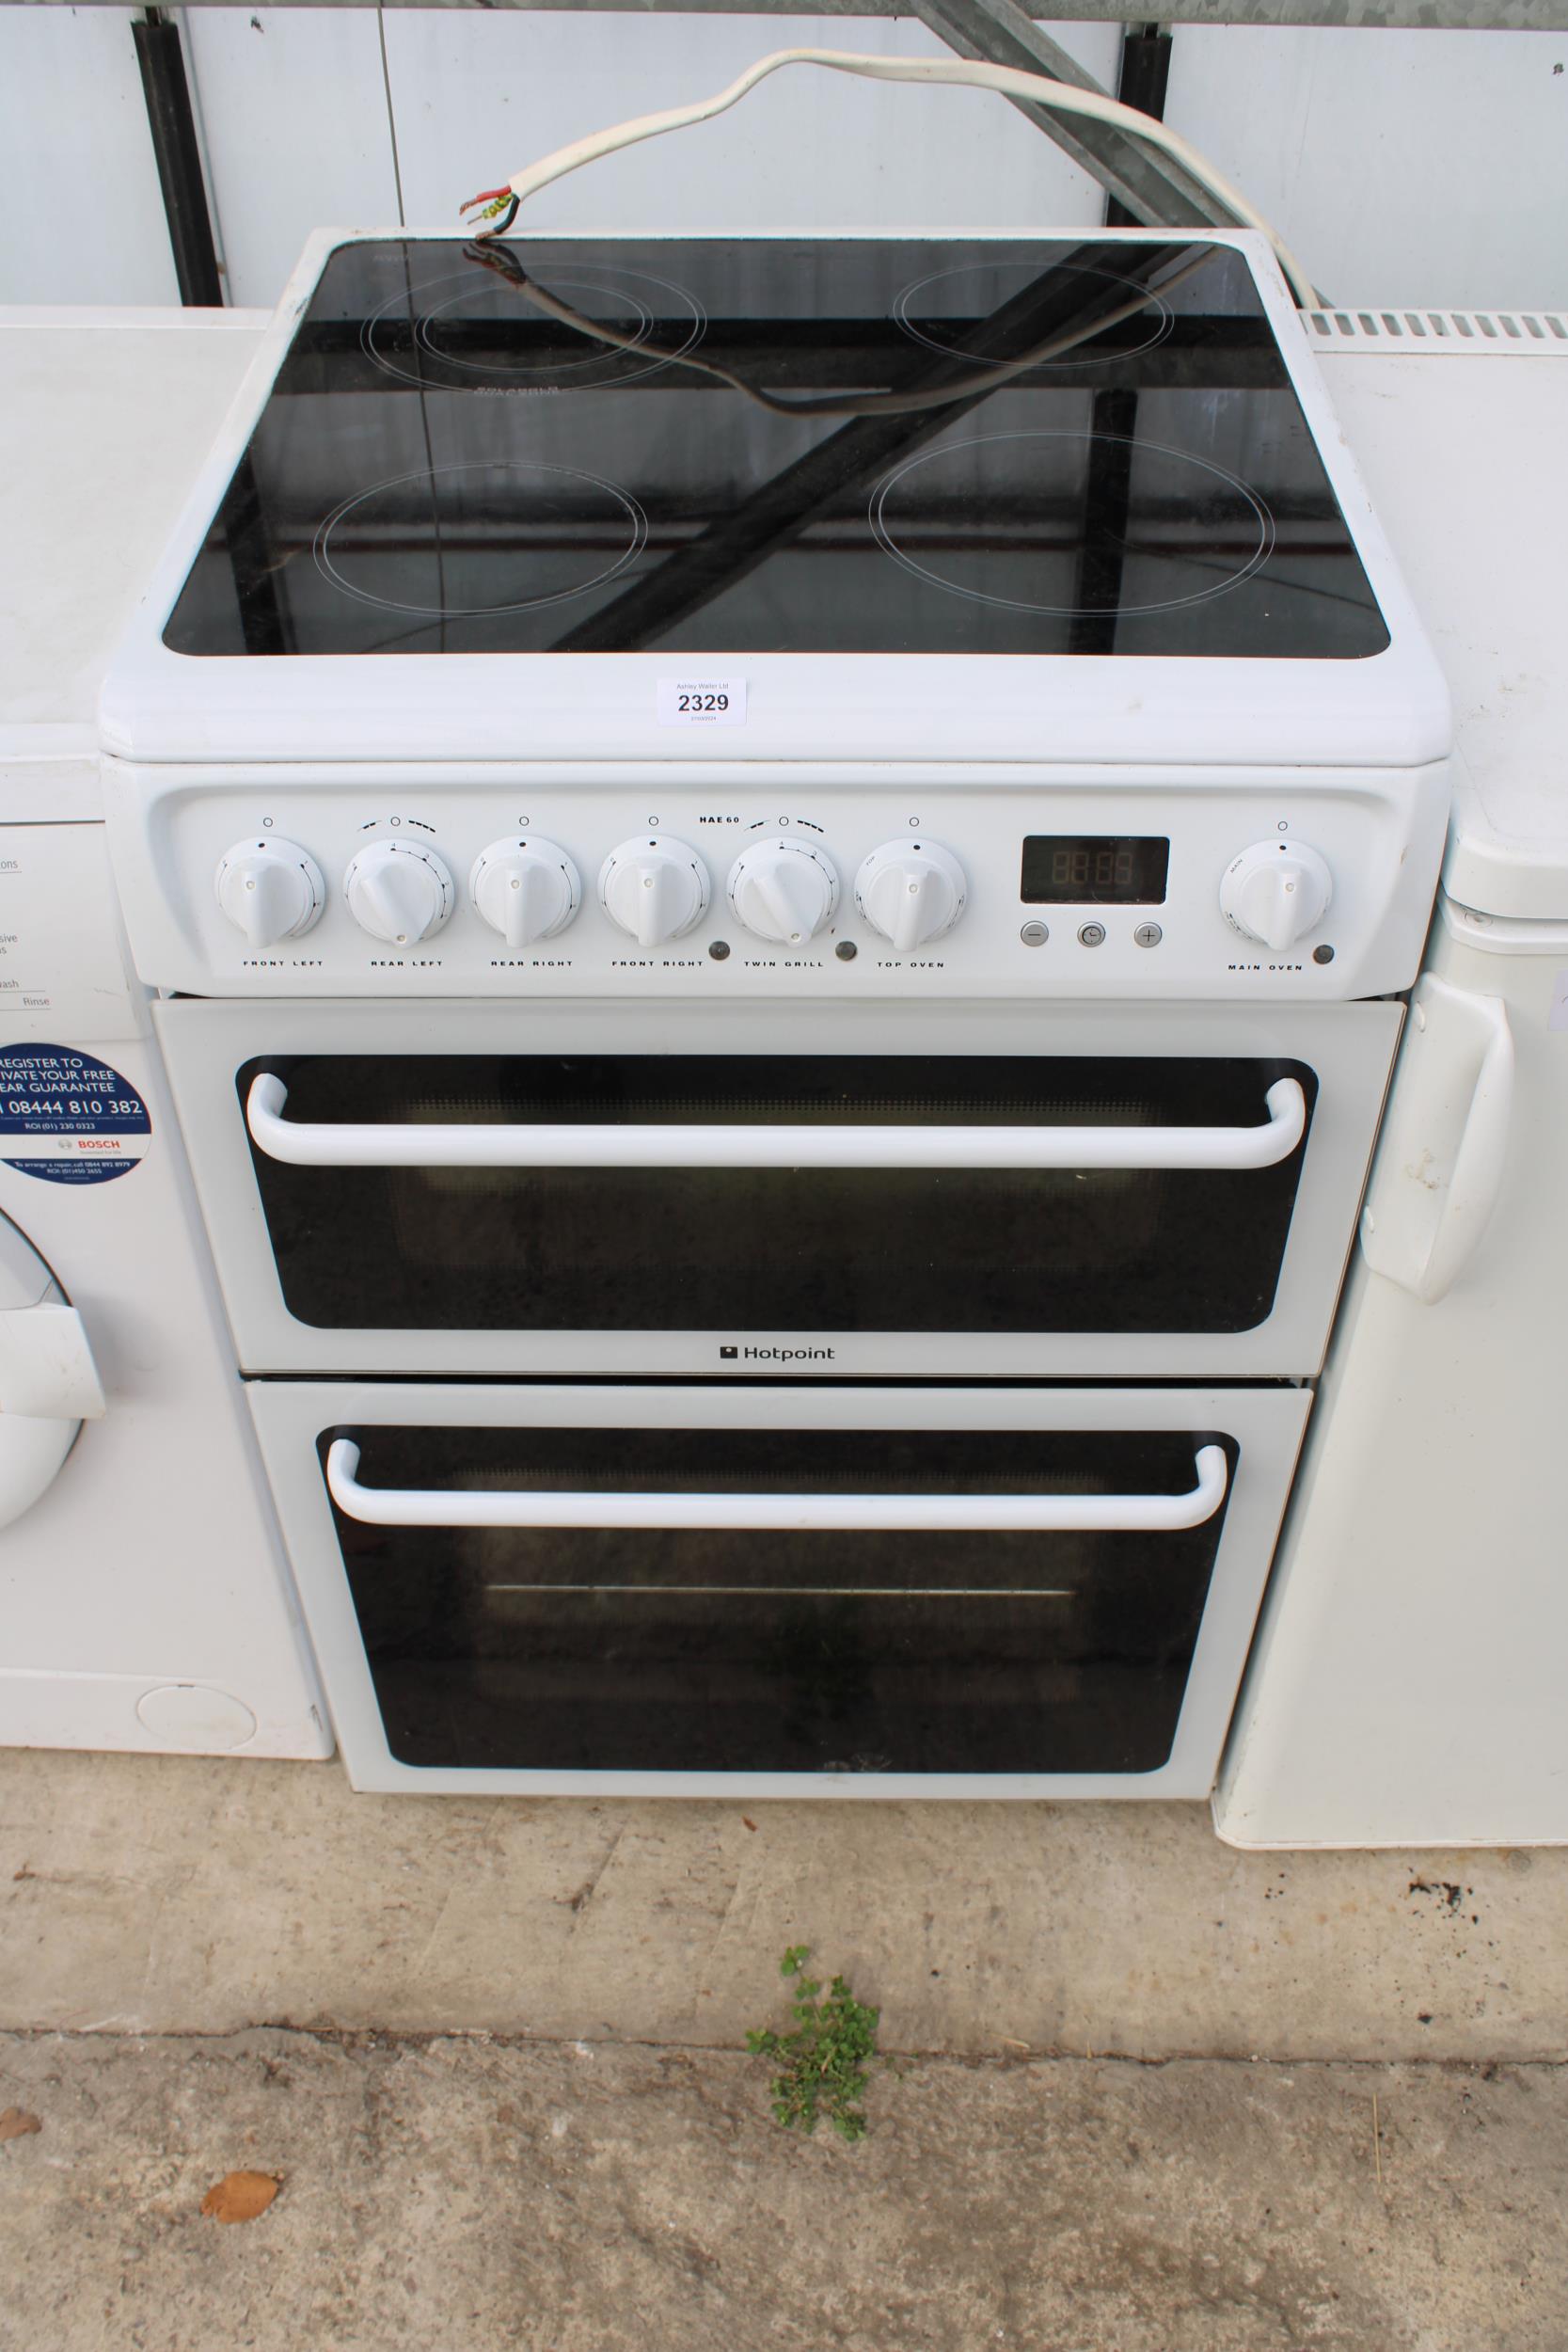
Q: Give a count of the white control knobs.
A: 7